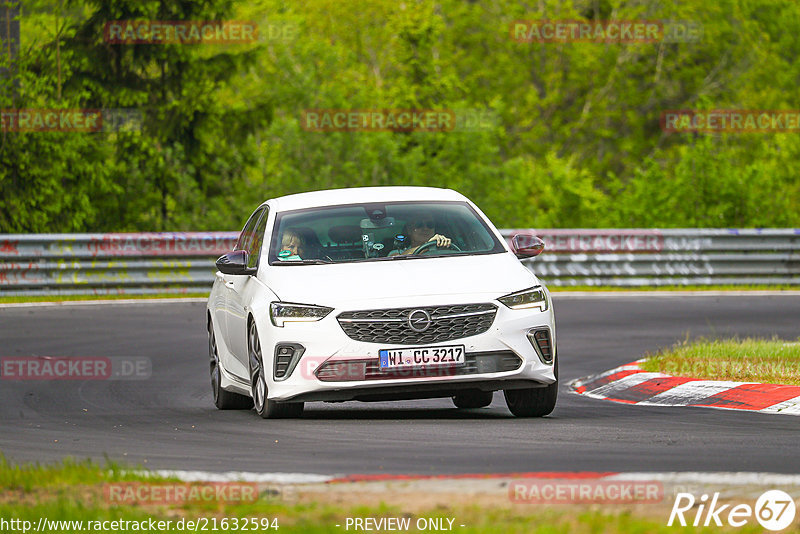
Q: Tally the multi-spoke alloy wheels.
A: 2